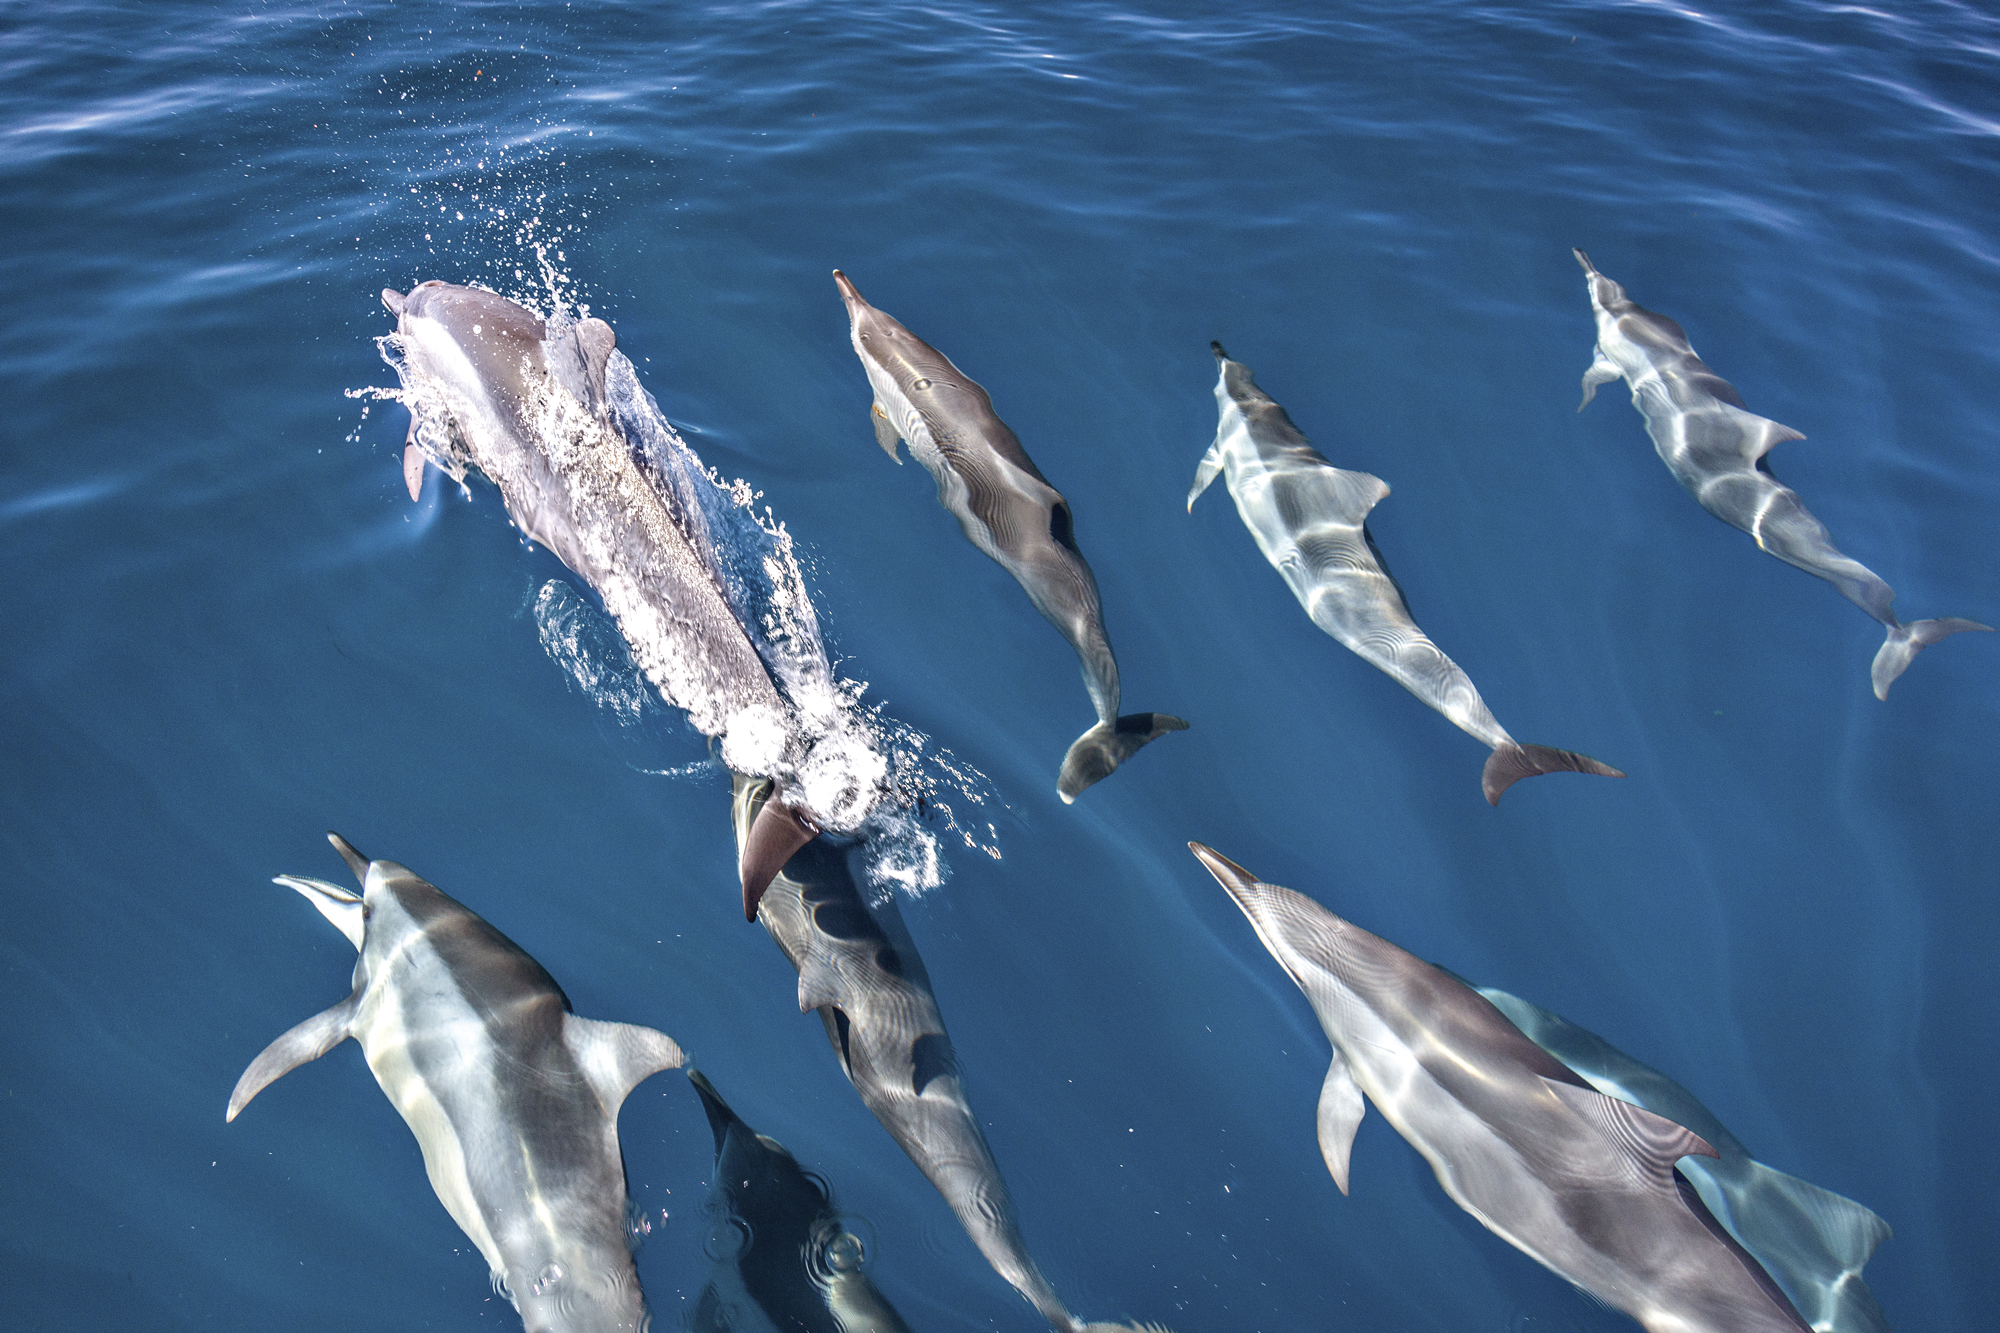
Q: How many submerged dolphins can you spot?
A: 8